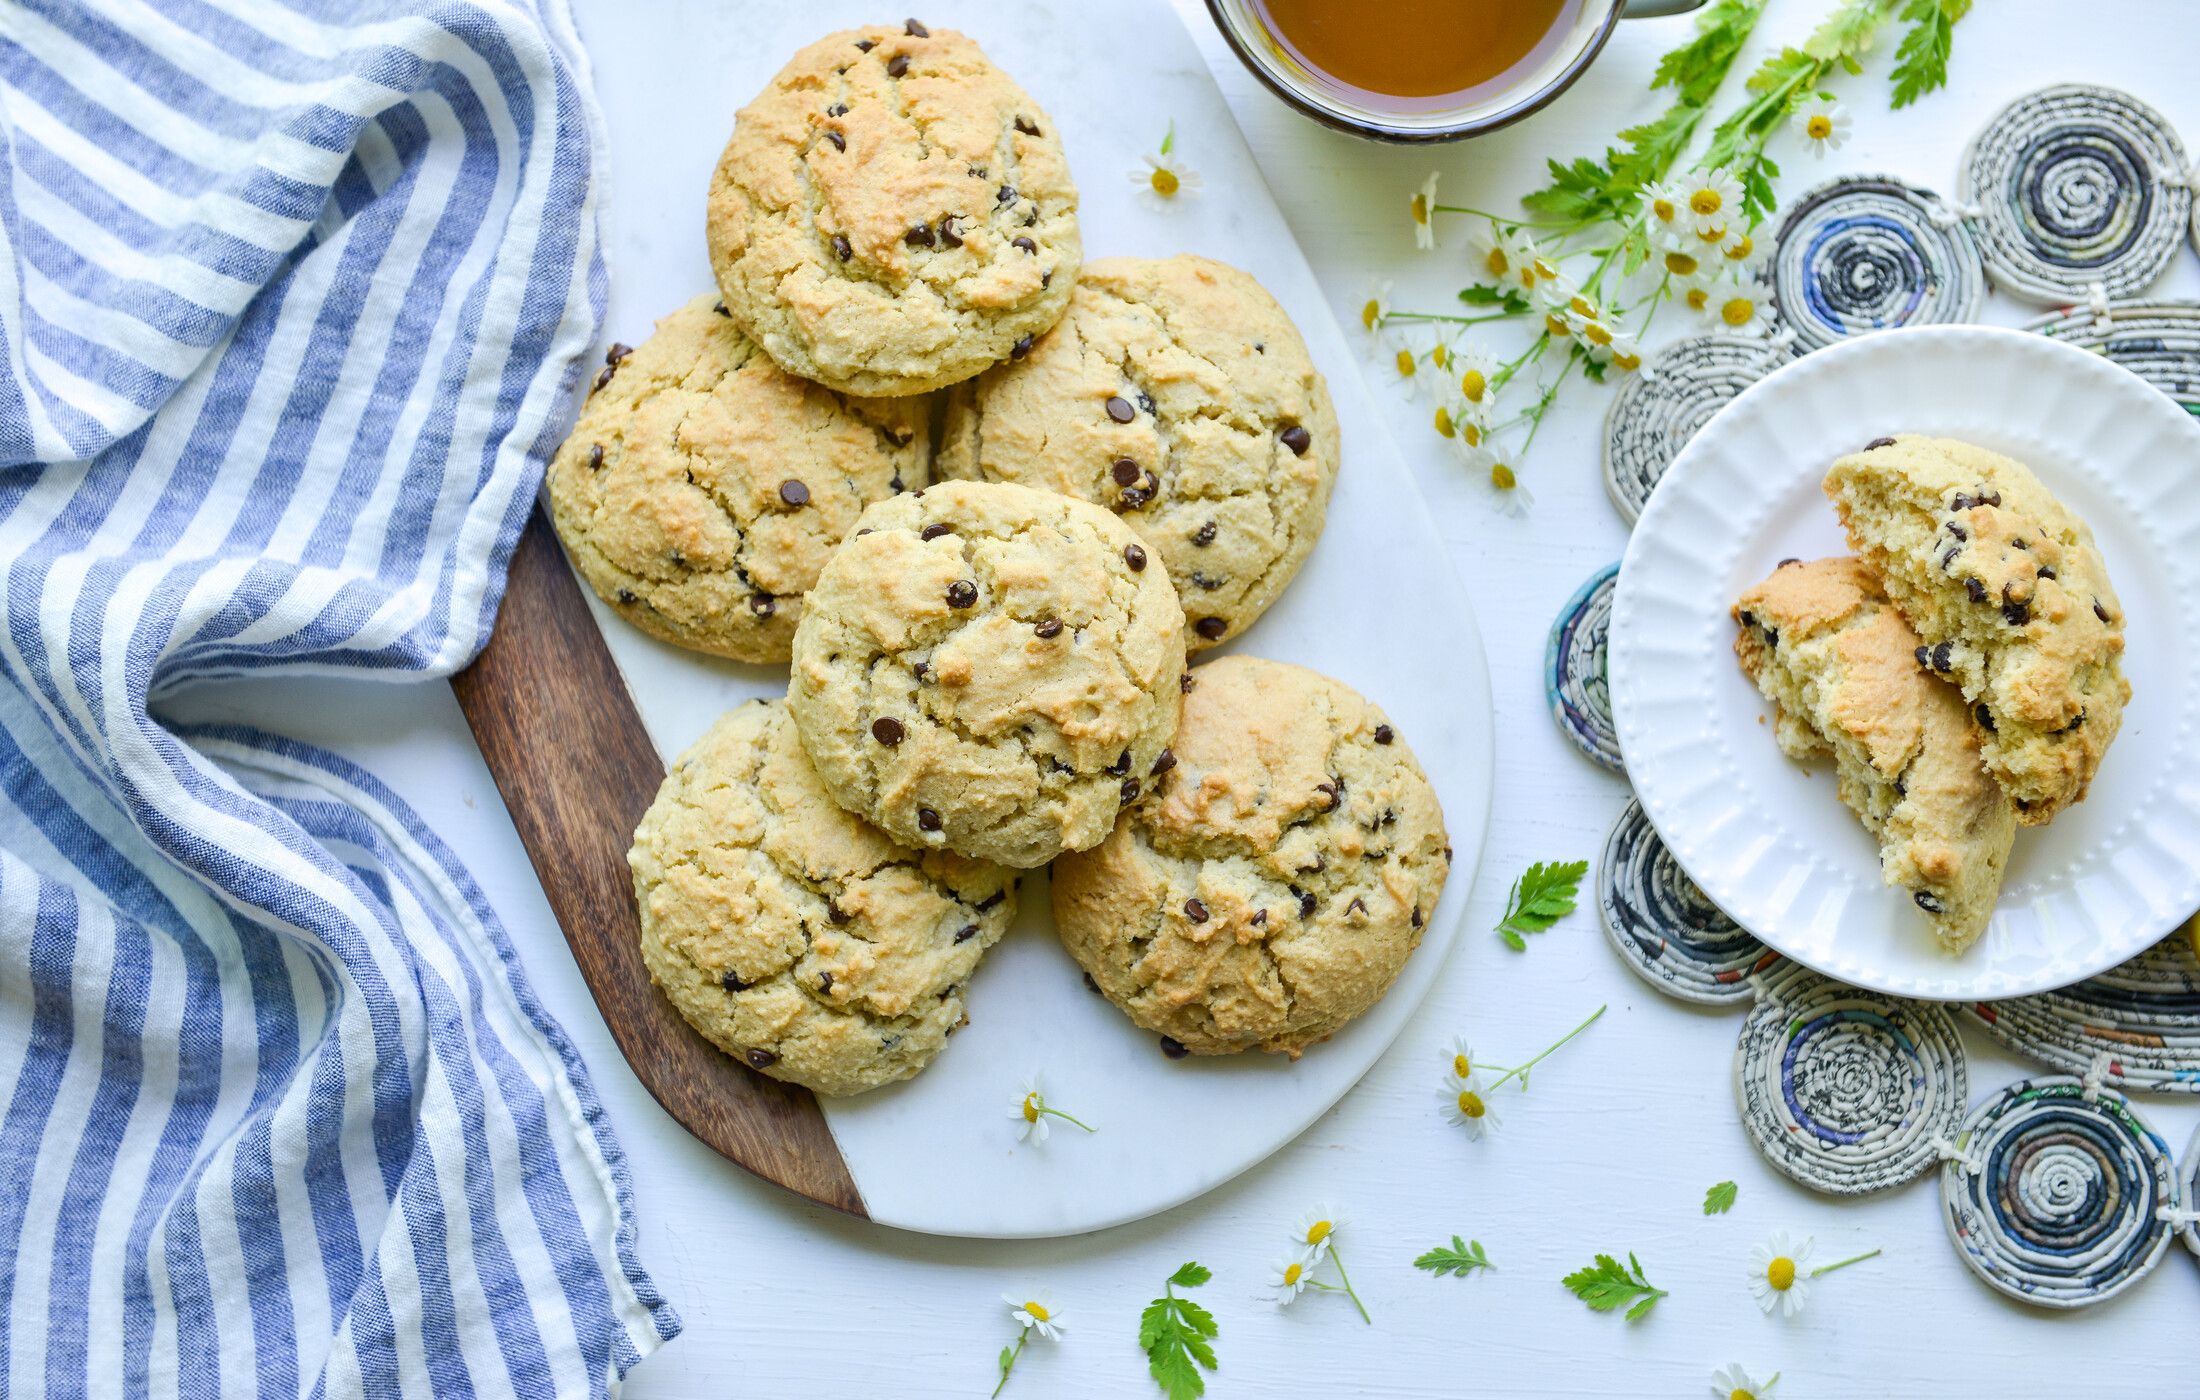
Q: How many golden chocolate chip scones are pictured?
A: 7